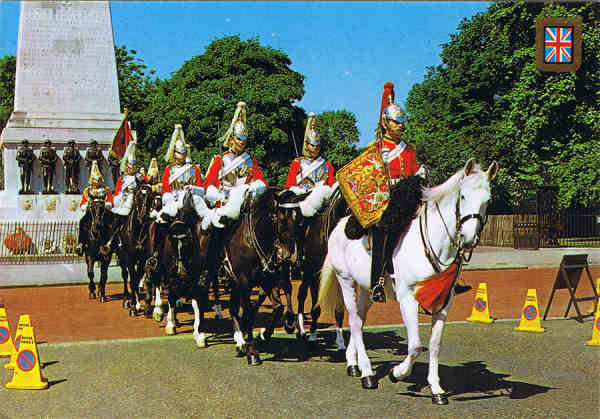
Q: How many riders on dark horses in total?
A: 6